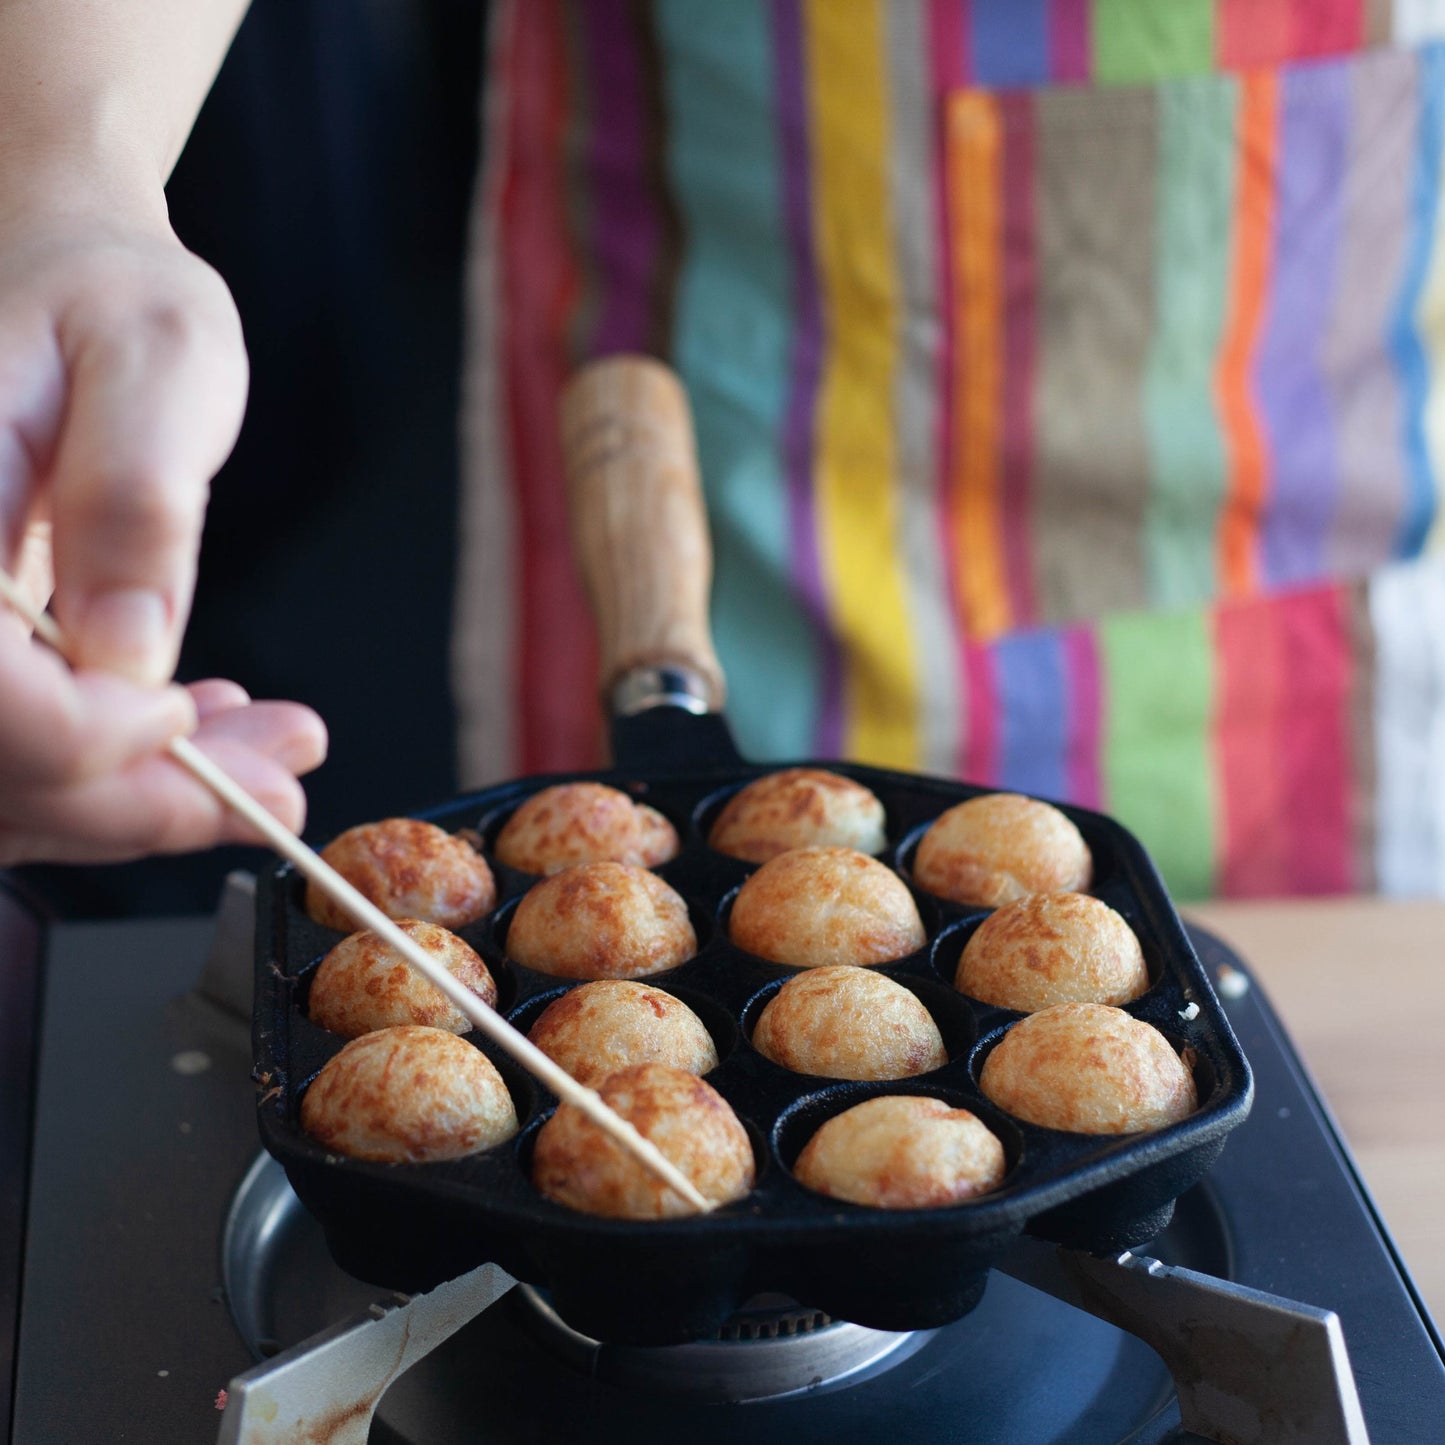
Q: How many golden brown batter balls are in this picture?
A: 14